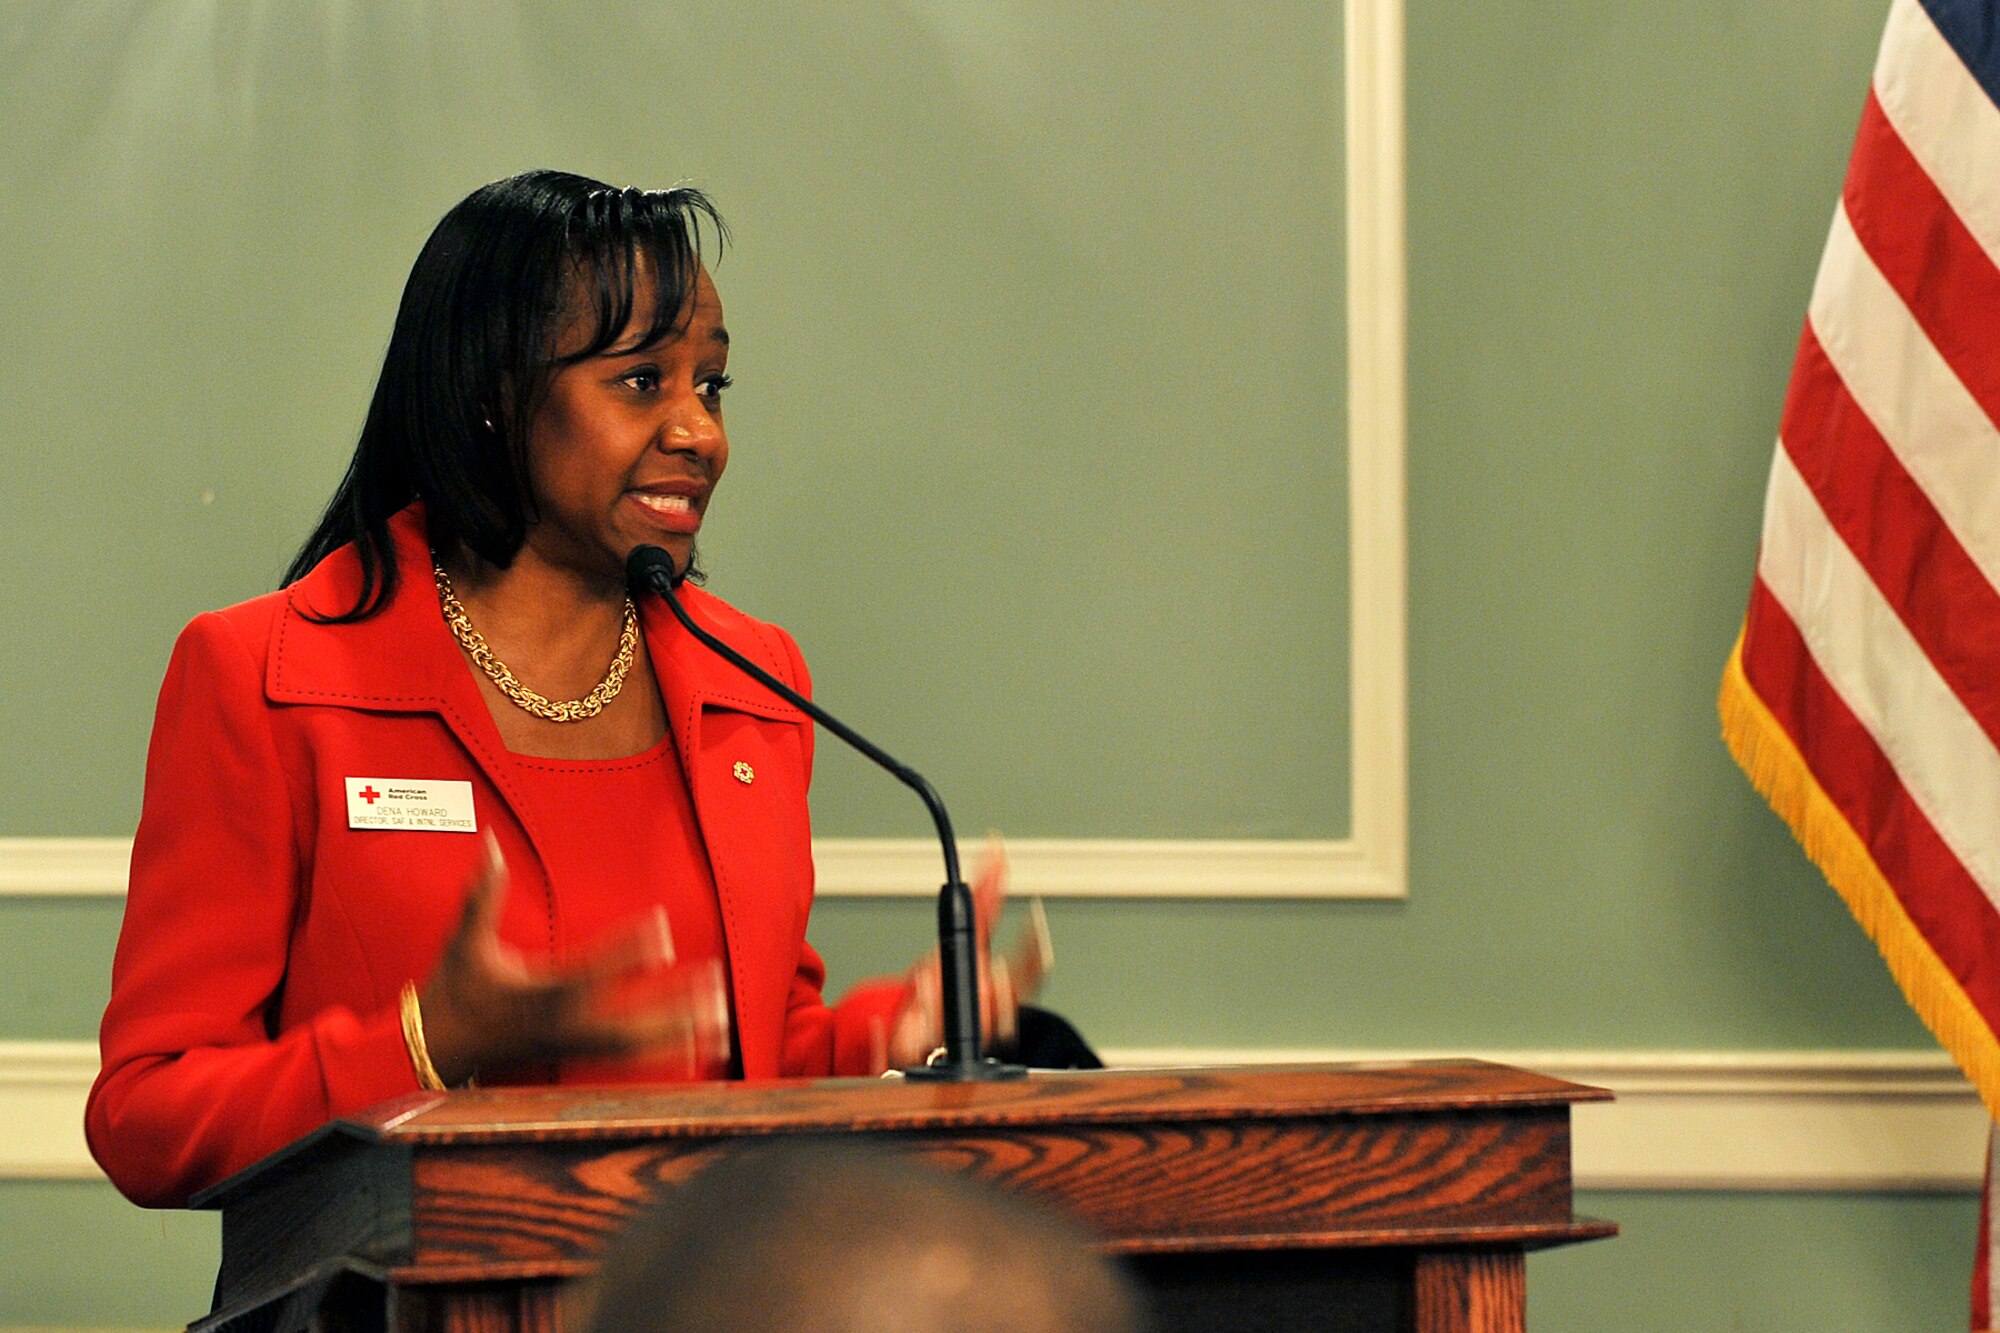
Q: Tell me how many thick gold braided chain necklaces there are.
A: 1